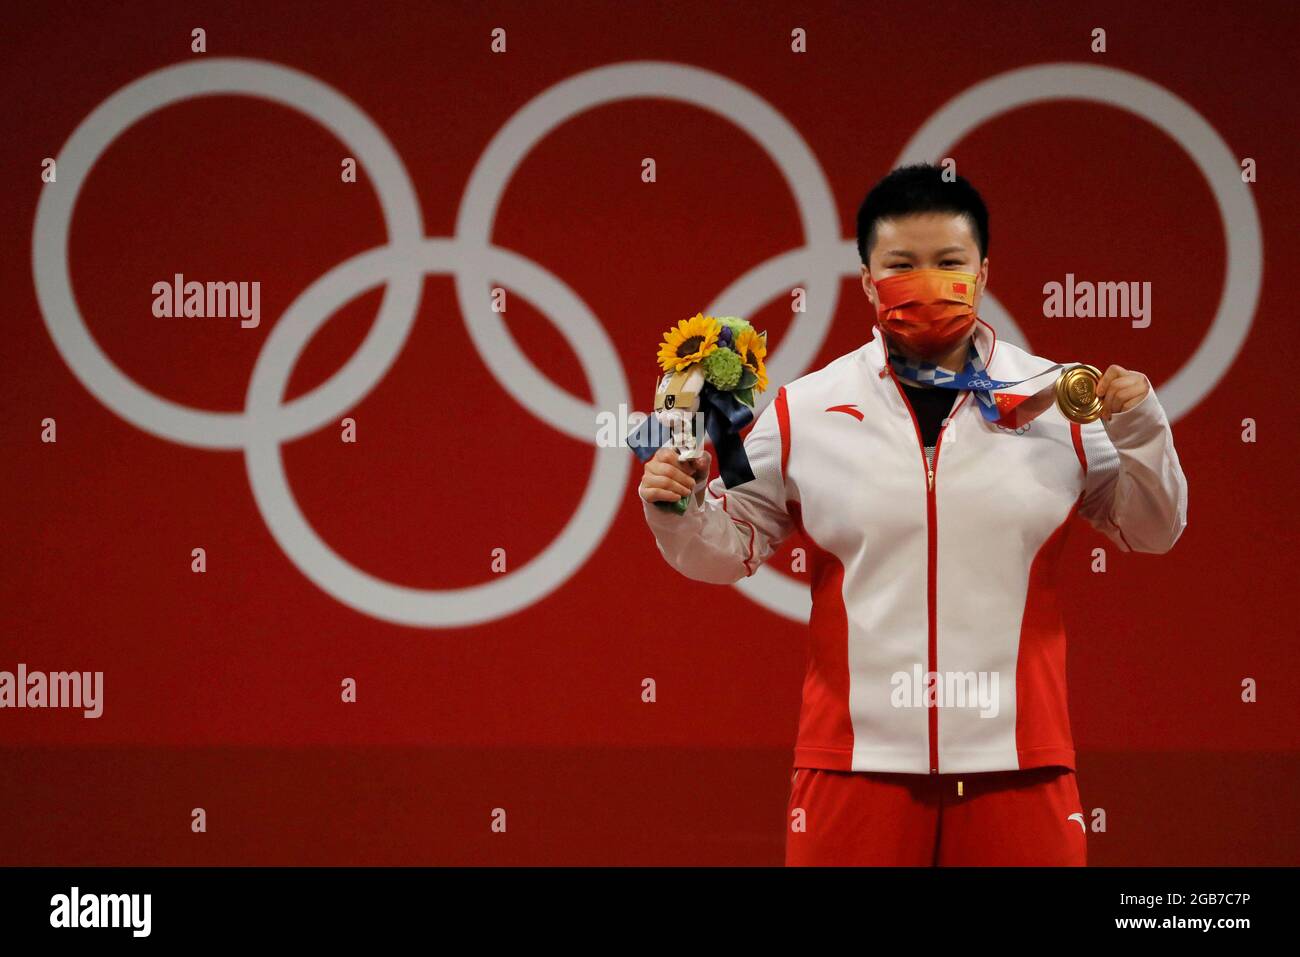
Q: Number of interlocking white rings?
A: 5